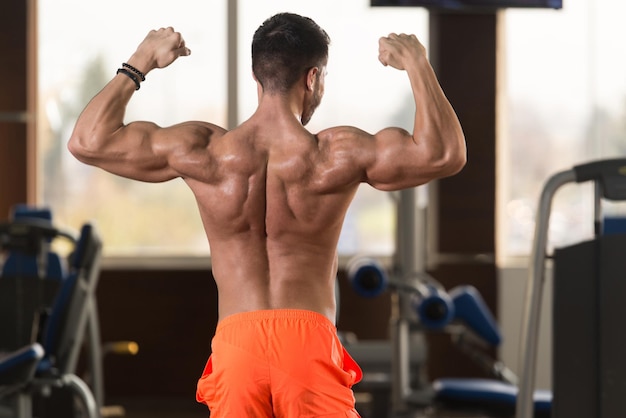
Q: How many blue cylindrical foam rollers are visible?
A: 2